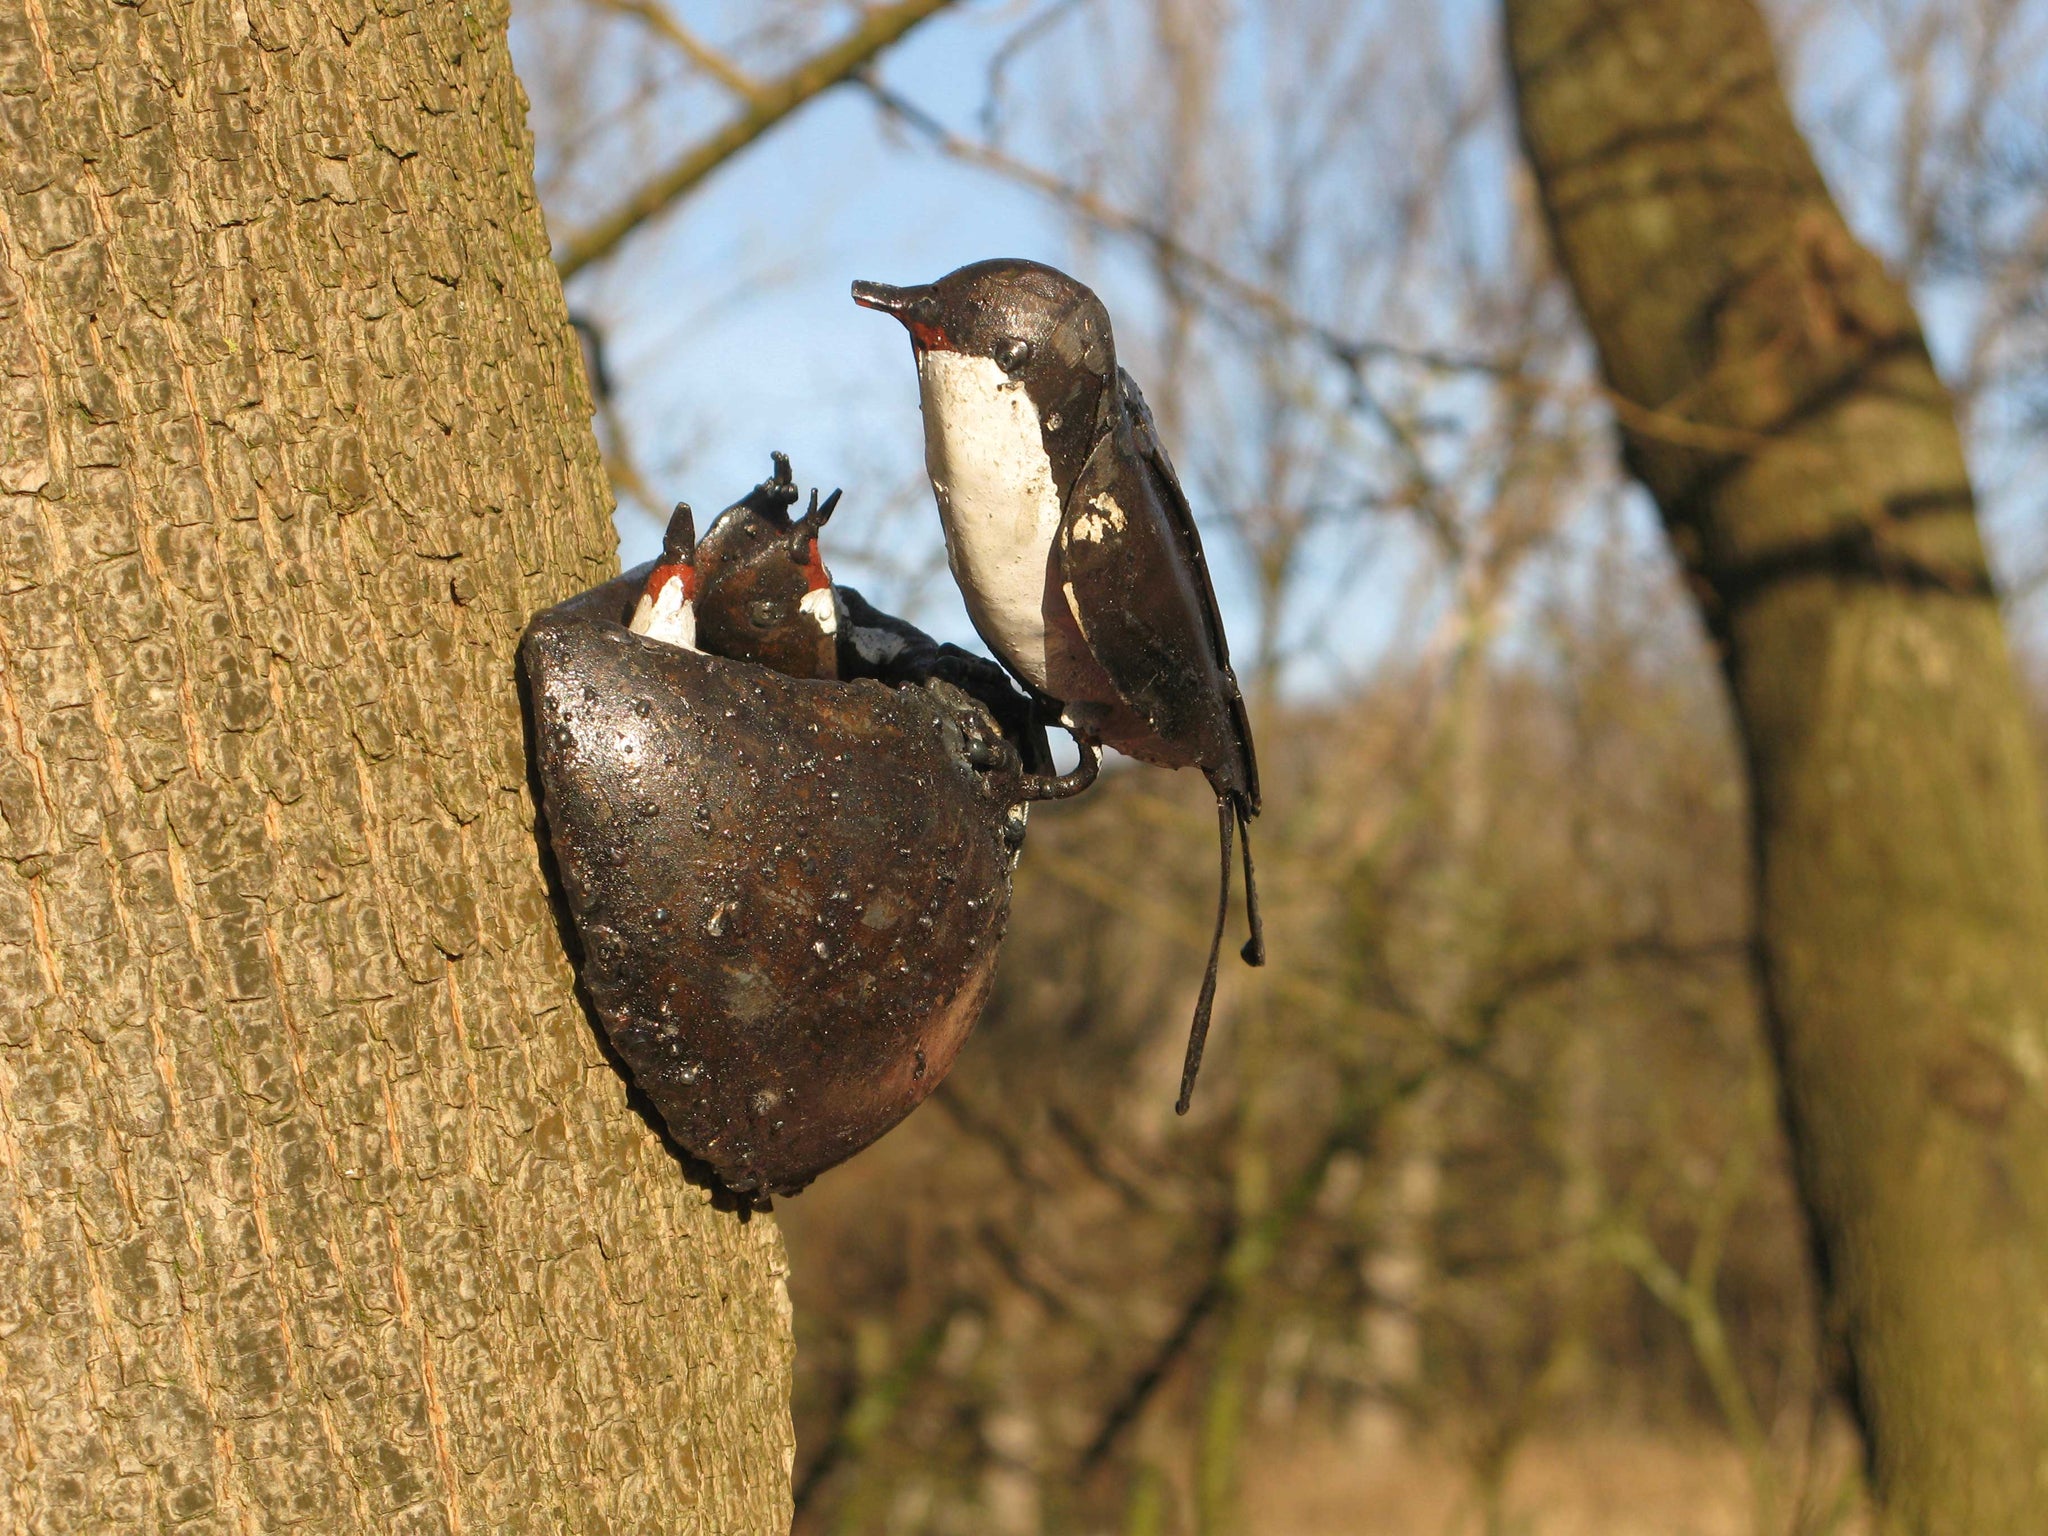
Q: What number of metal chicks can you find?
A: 3